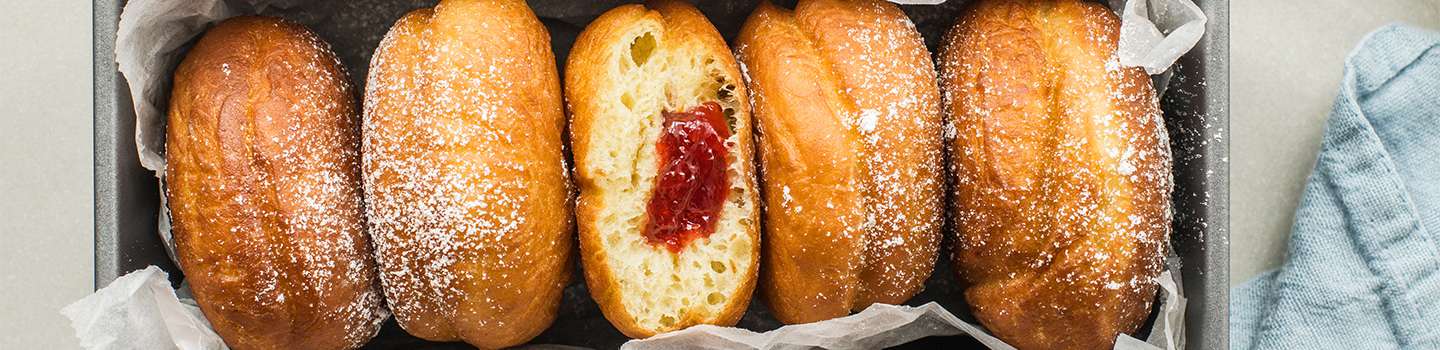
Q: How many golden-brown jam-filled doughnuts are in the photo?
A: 5